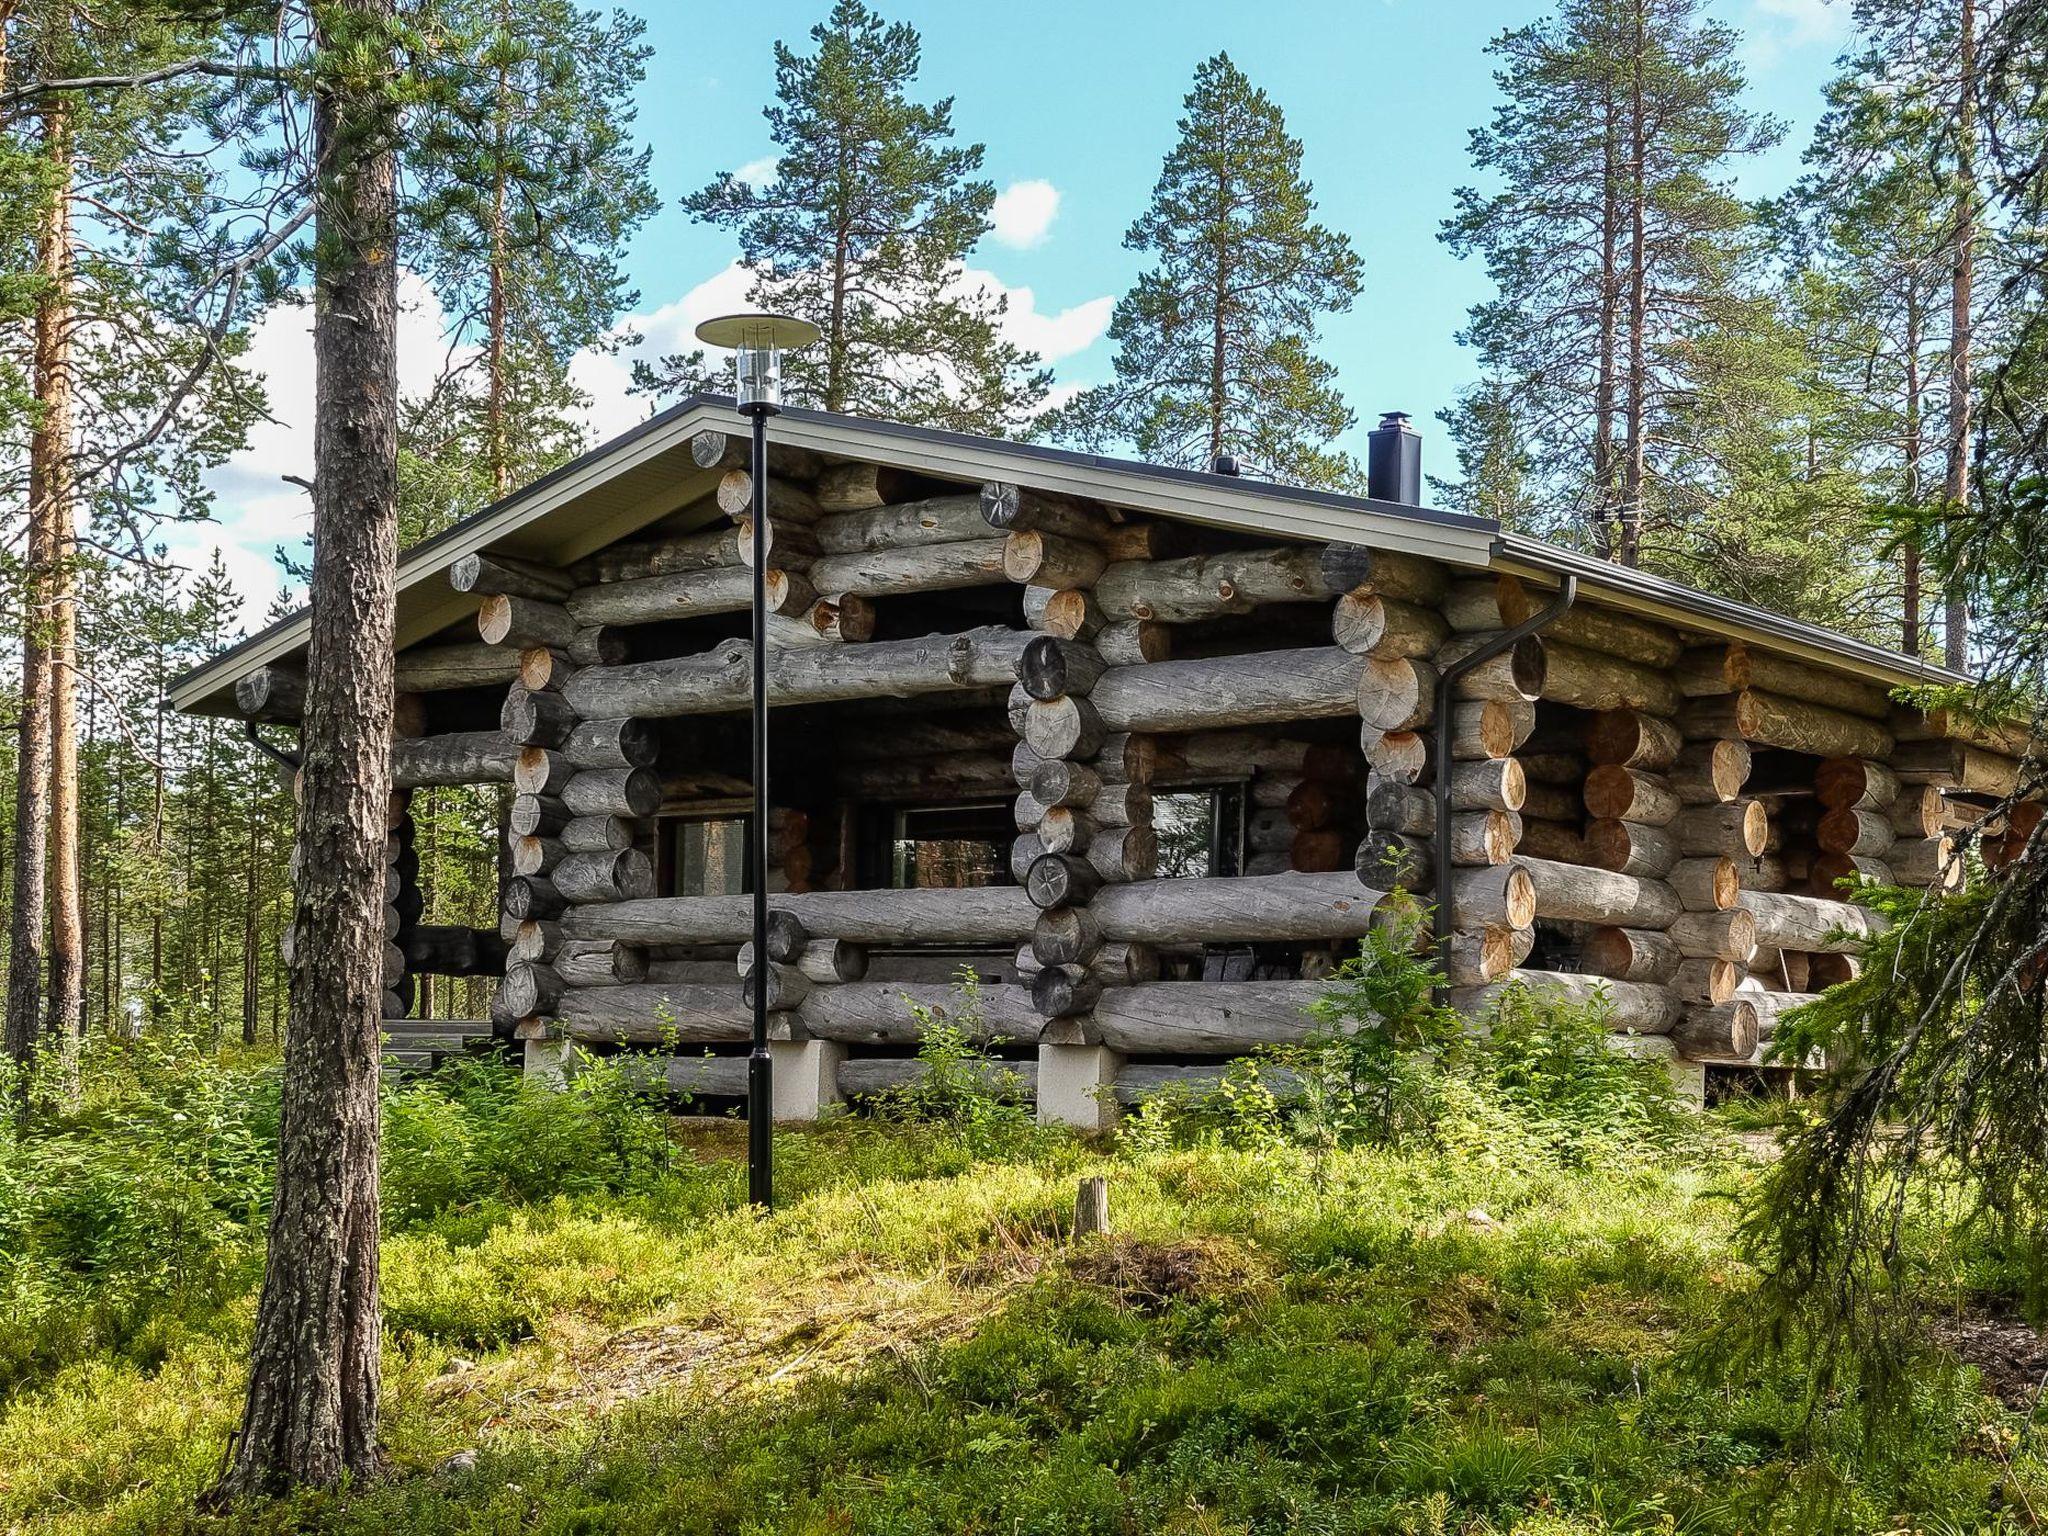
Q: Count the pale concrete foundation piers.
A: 4